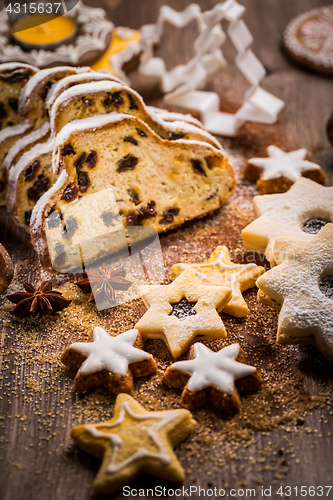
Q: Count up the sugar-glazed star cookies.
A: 3